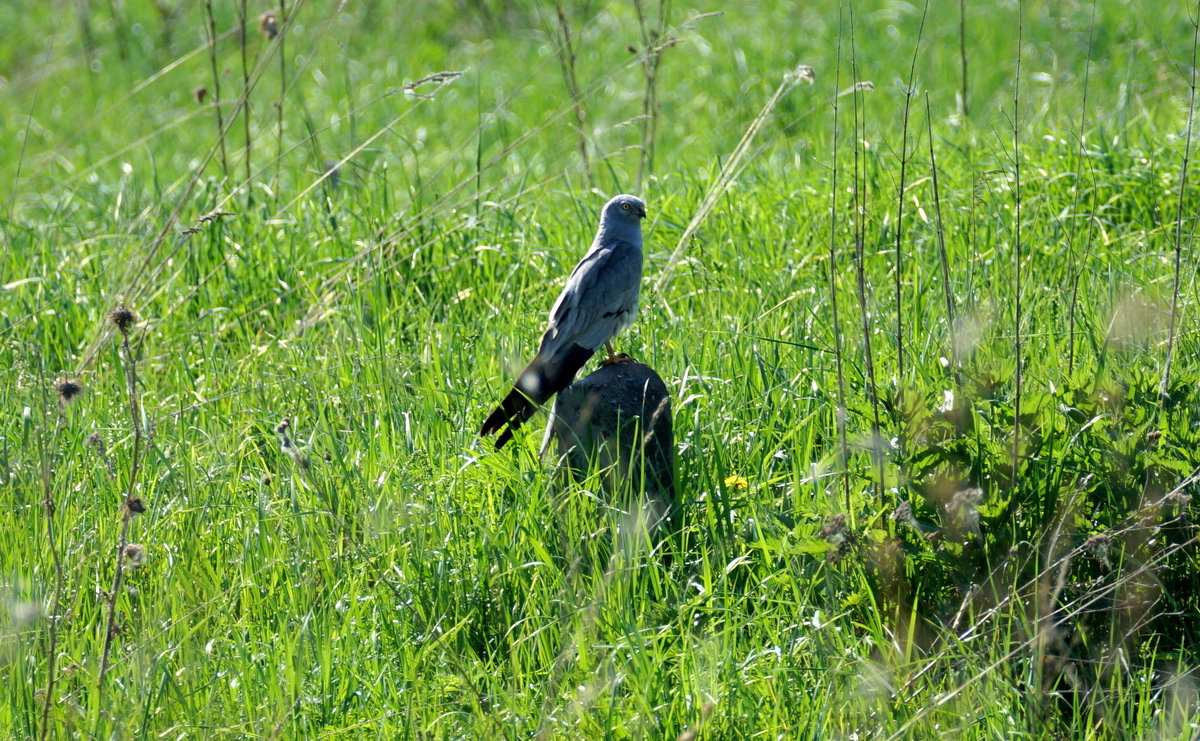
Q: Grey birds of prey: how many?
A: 1